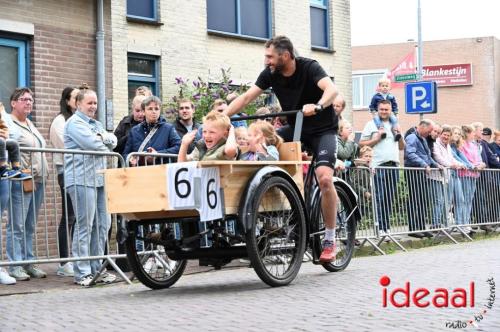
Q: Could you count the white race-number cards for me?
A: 2